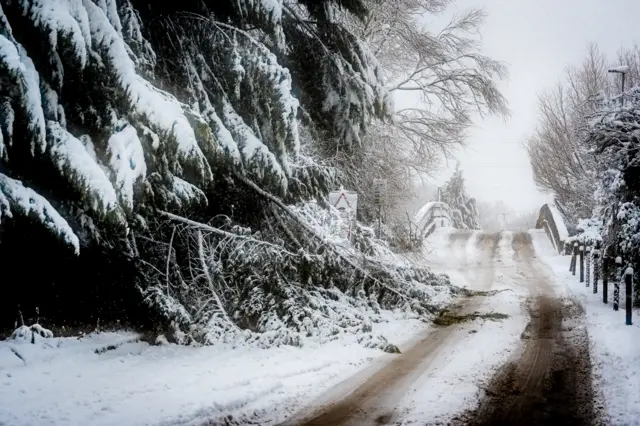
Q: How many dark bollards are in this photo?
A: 8